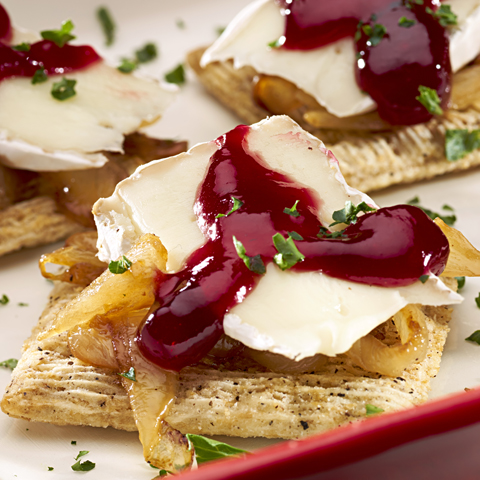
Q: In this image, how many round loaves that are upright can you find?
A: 0